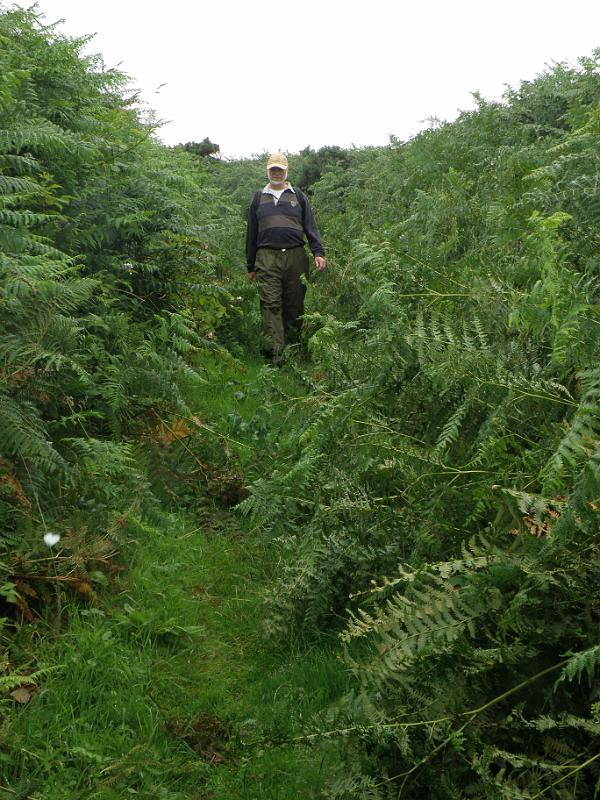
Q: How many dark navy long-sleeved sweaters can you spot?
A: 1